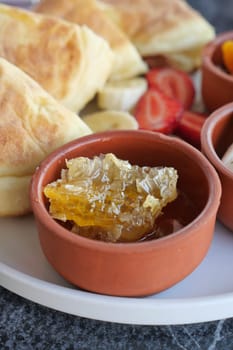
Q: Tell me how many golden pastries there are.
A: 4